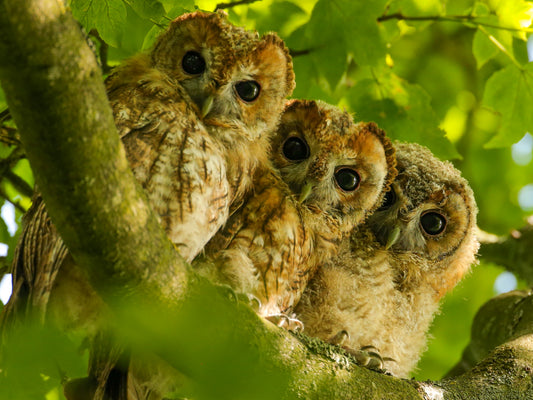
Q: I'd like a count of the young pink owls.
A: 0